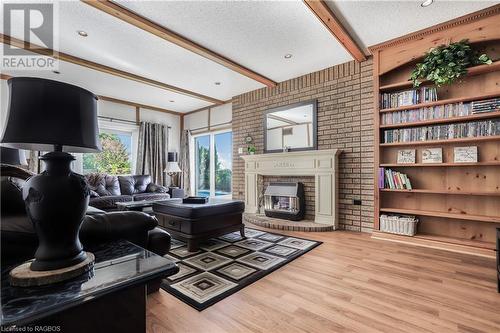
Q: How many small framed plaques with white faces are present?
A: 3